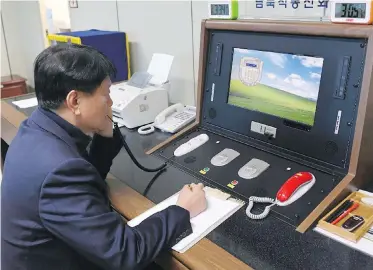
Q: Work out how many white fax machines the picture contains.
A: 1